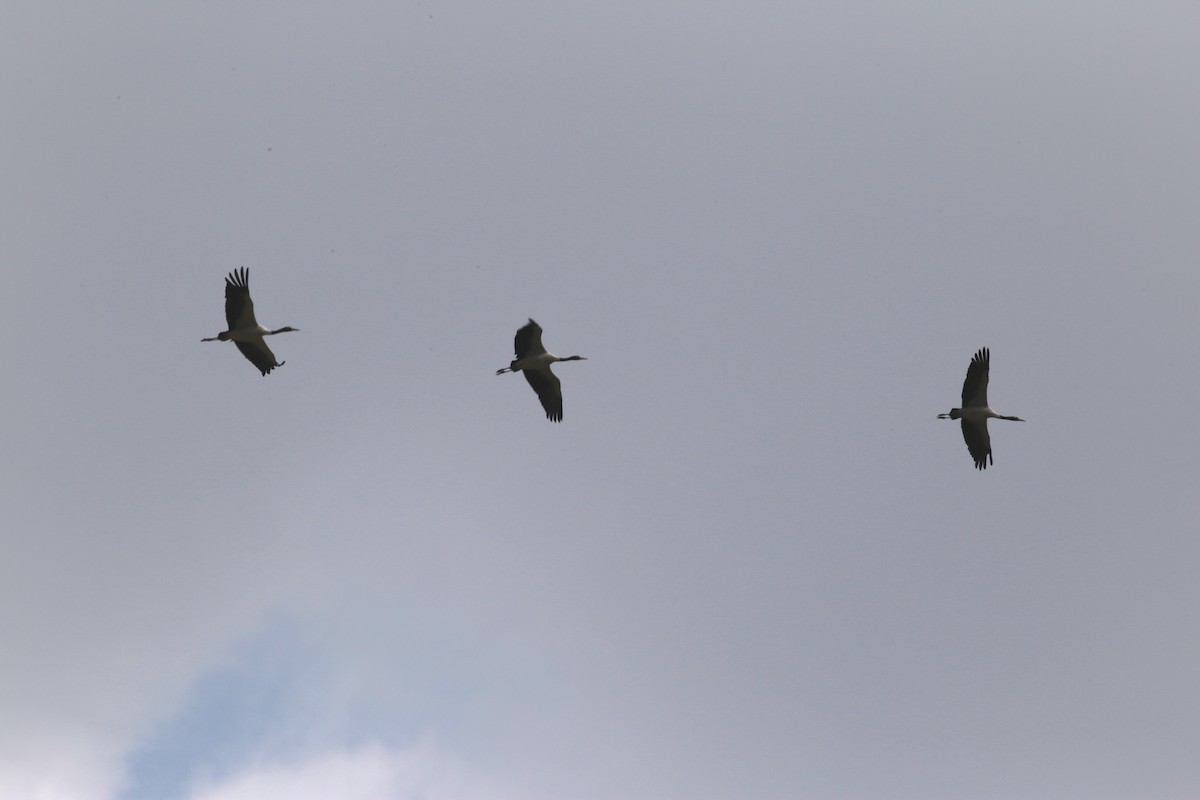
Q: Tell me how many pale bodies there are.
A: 3